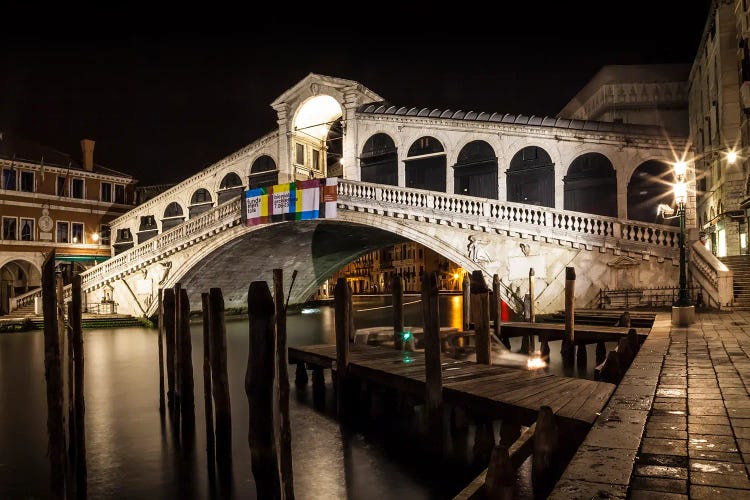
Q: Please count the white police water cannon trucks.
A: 0